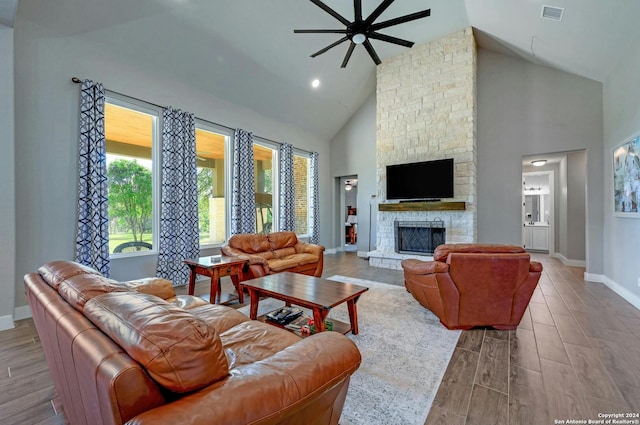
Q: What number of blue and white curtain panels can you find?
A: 5